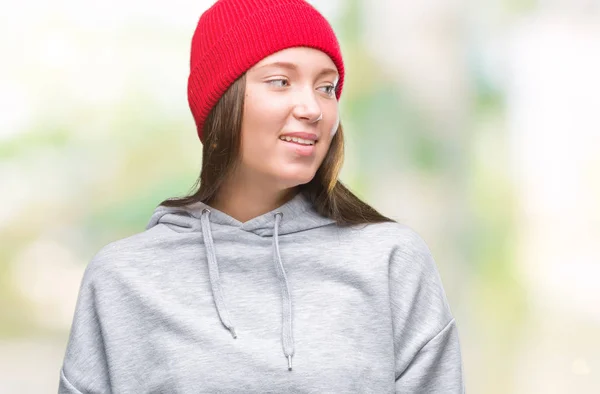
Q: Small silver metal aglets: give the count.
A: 2